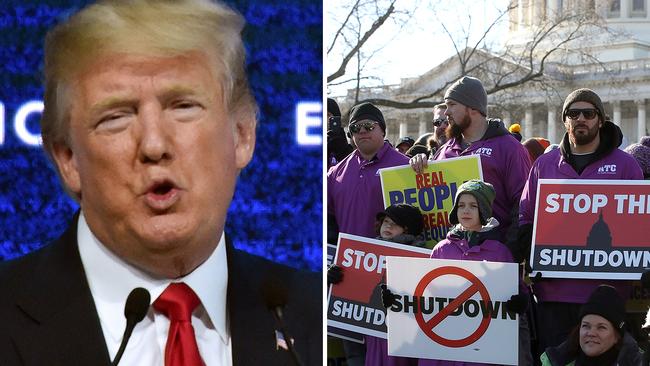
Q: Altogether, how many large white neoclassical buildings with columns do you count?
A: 1